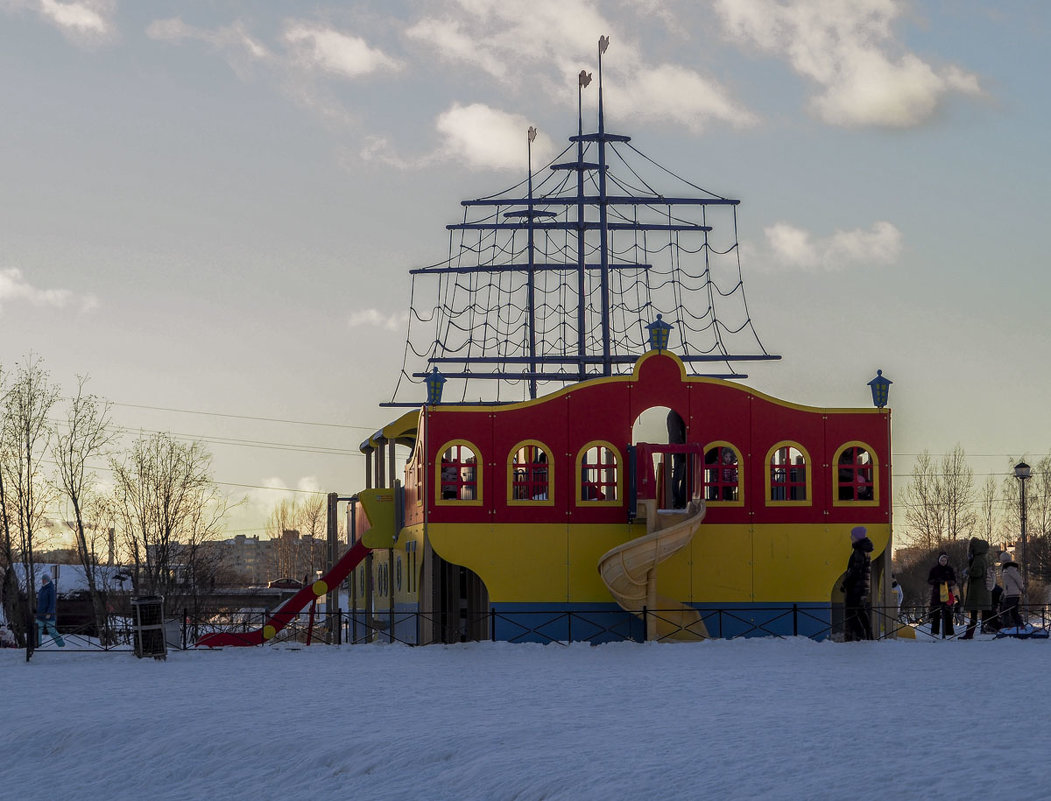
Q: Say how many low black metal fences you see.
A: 1